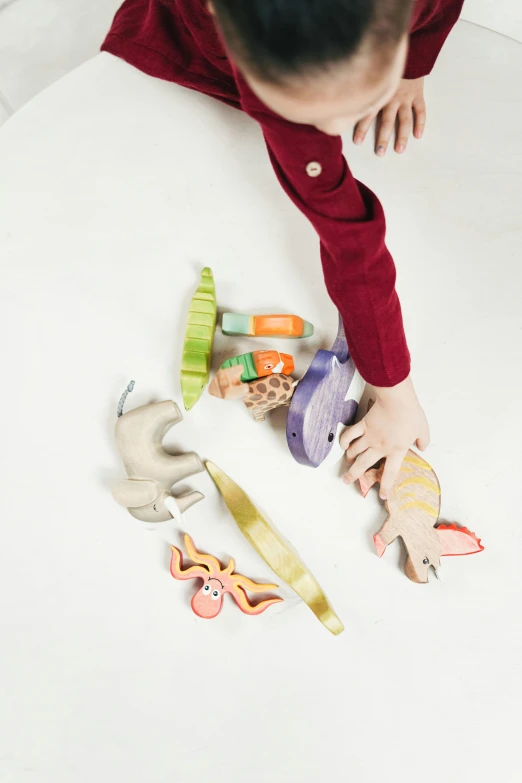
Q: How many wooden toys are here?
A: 9